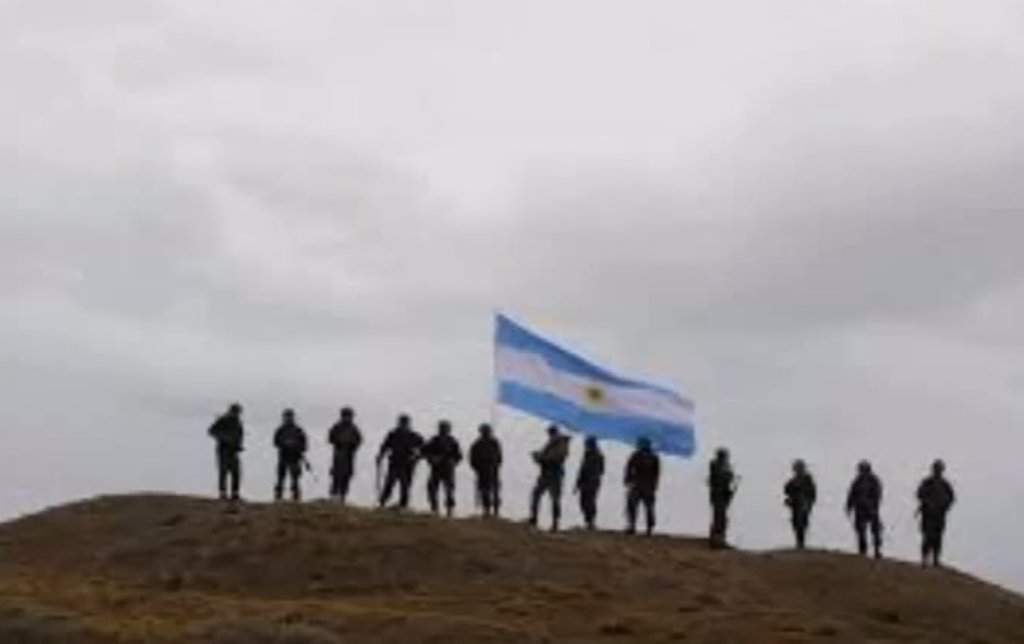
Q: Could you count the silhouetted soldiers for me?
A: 13